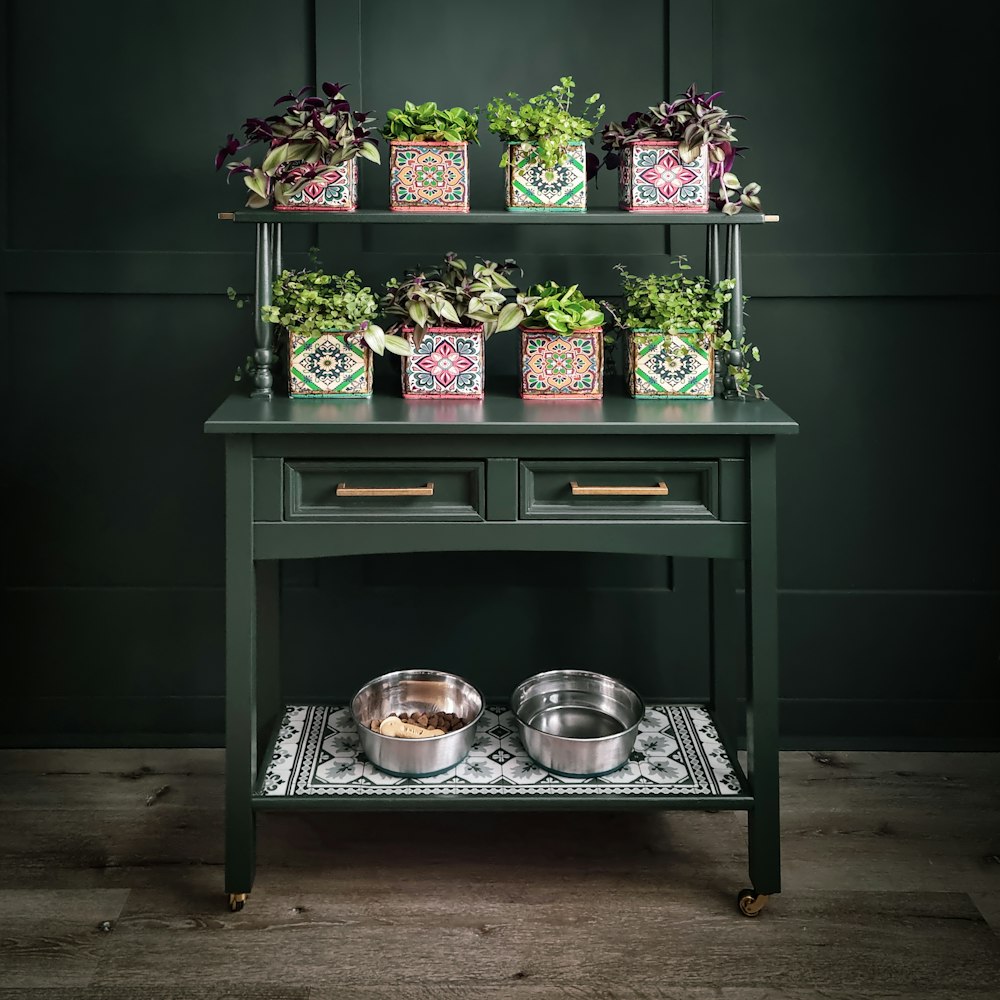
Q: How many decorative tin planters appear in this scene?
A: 8